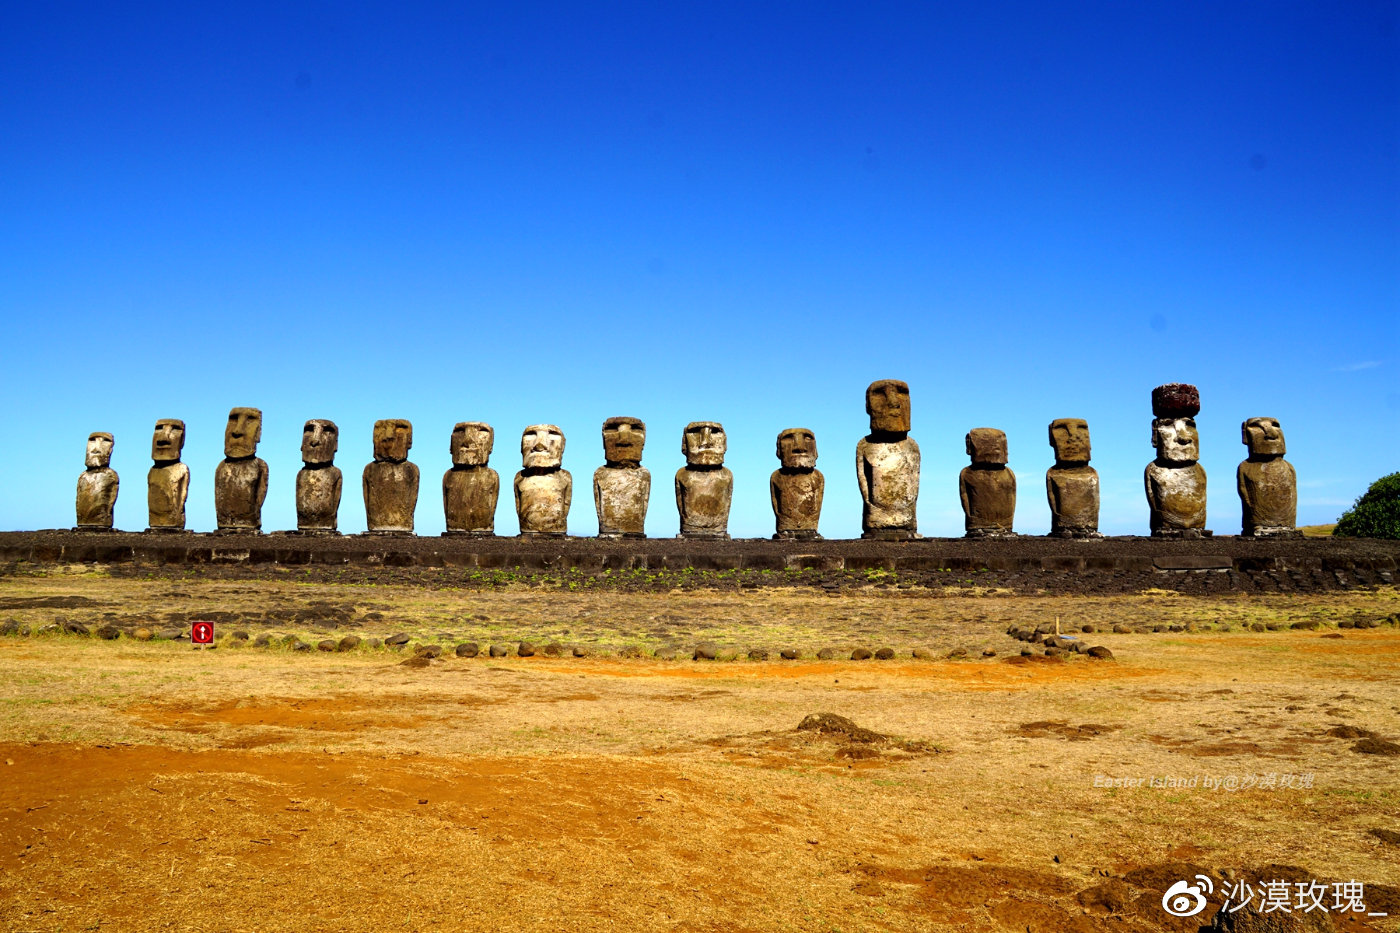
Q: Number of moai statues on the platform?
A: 15